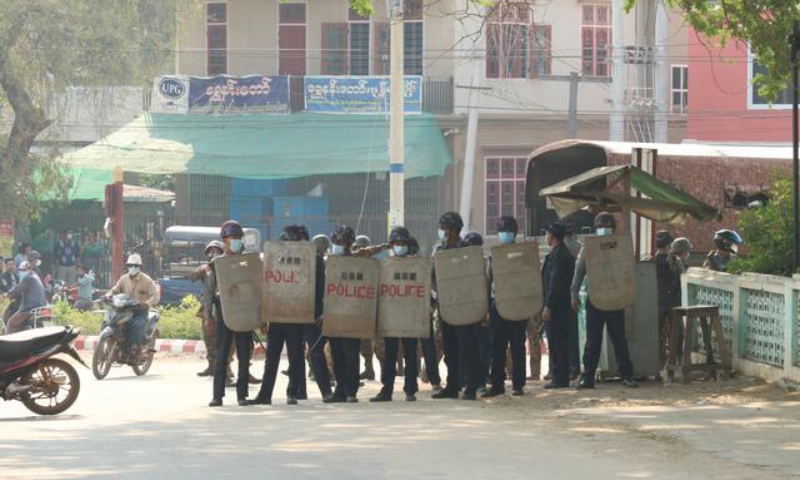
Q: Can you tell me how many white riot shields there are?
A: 7